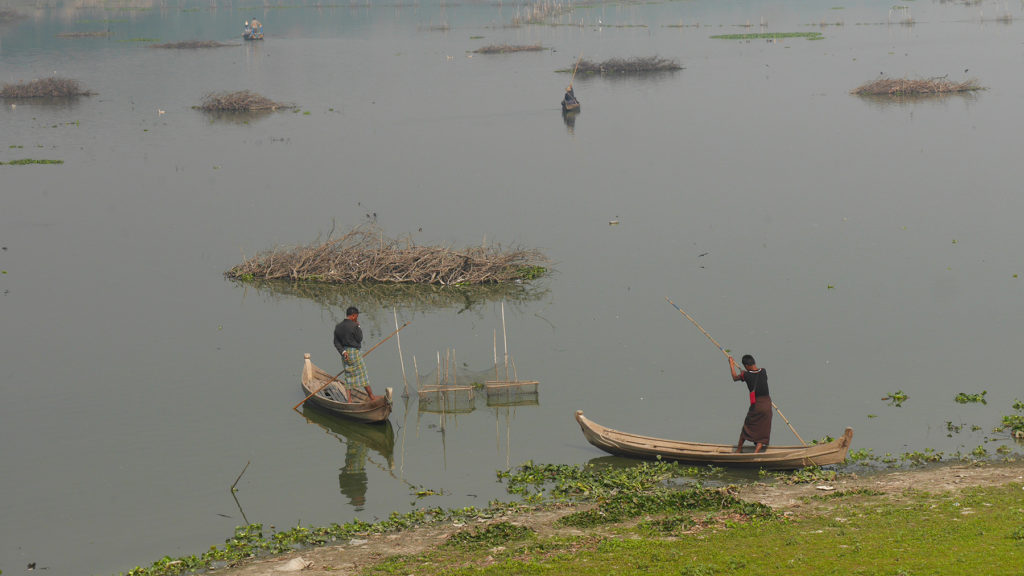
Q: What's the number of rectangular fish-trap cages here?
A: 2